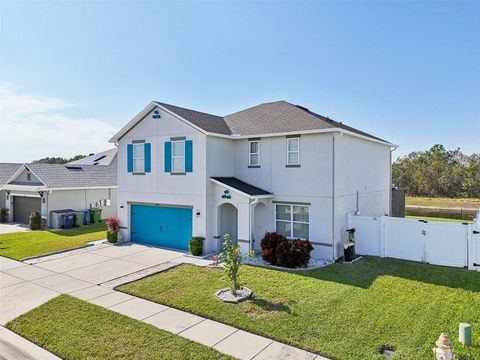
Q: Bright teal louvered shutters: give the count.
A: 4